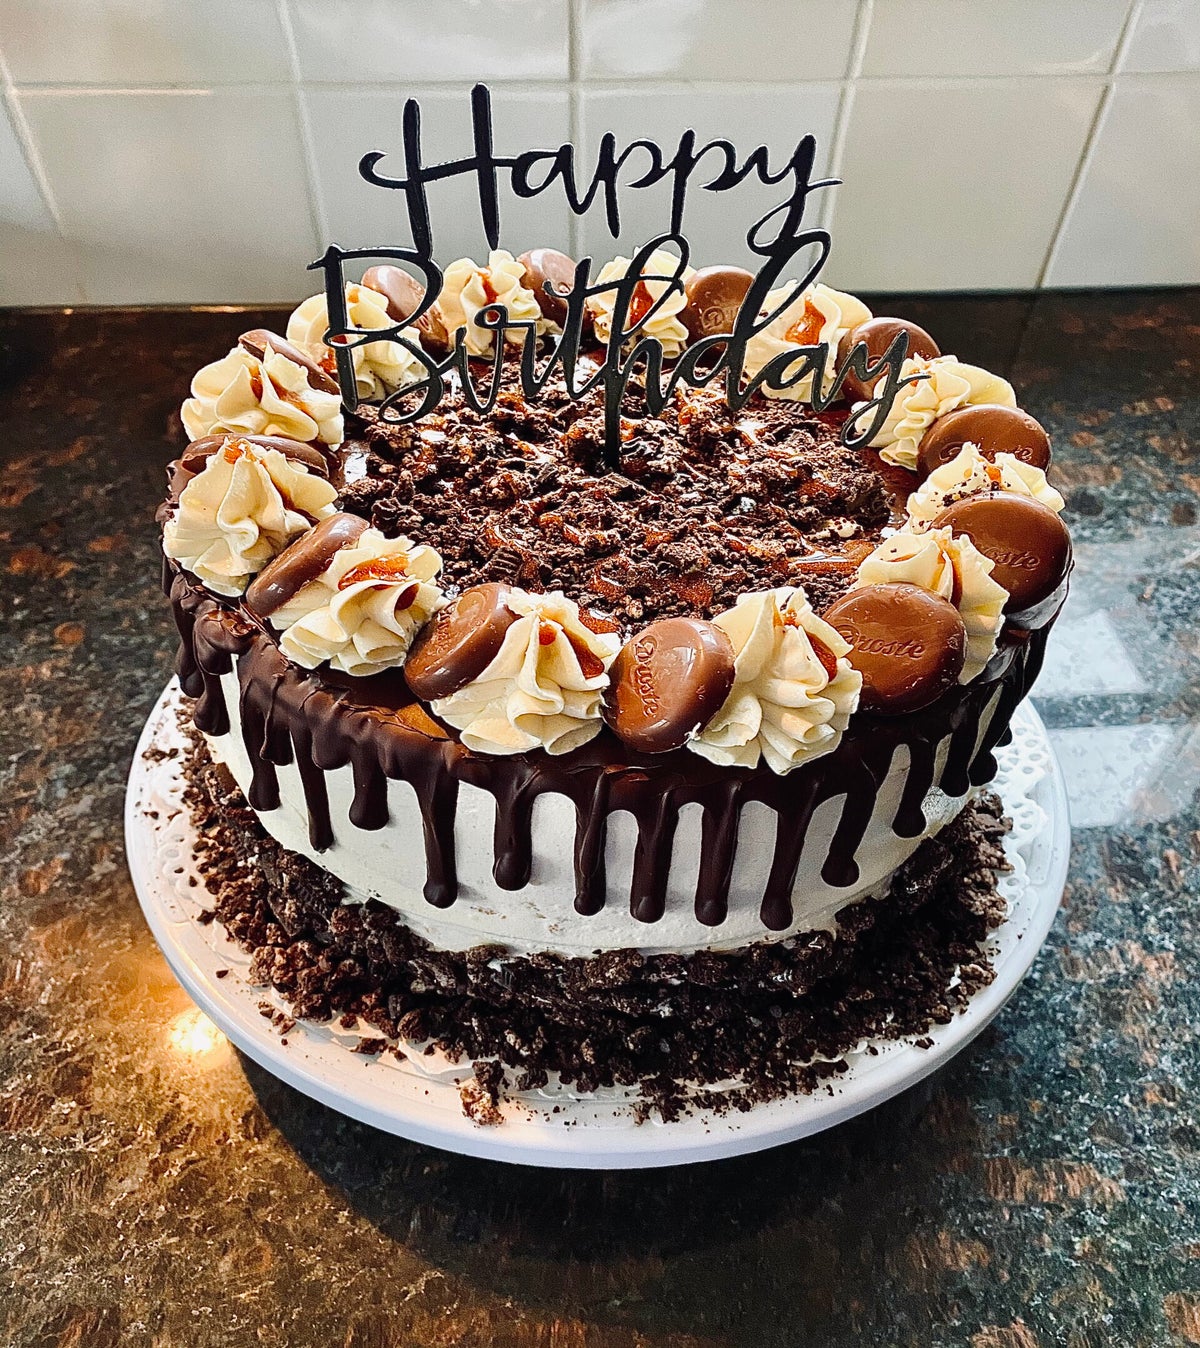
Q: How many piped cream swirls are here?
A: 12